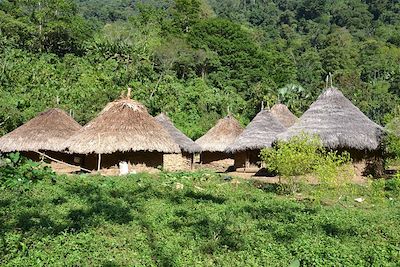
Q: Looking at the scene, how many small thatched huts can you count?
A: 7